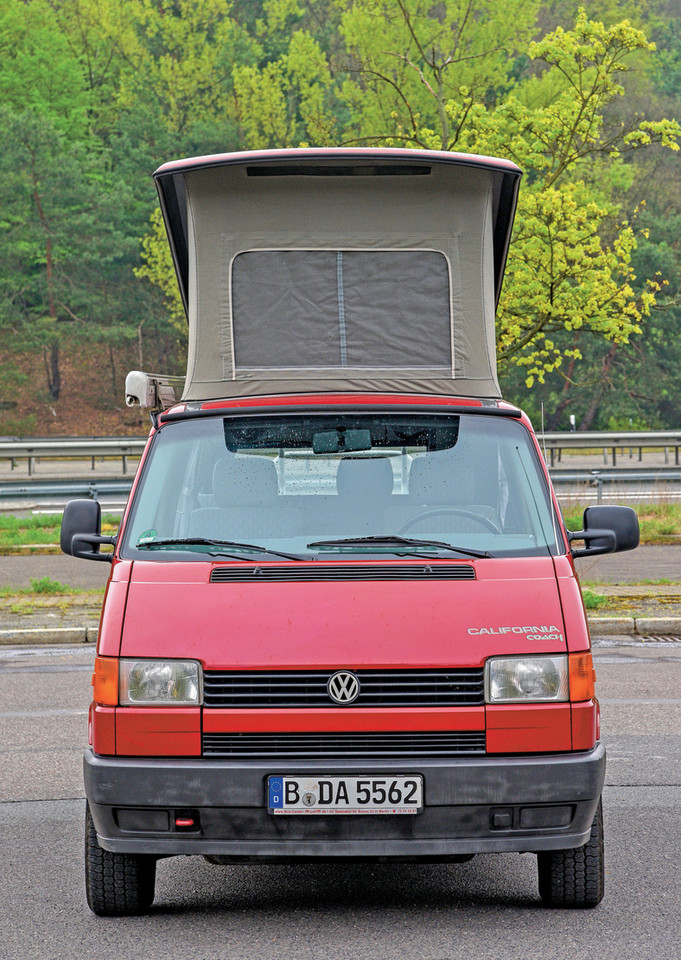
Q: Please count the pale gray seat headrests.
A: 3